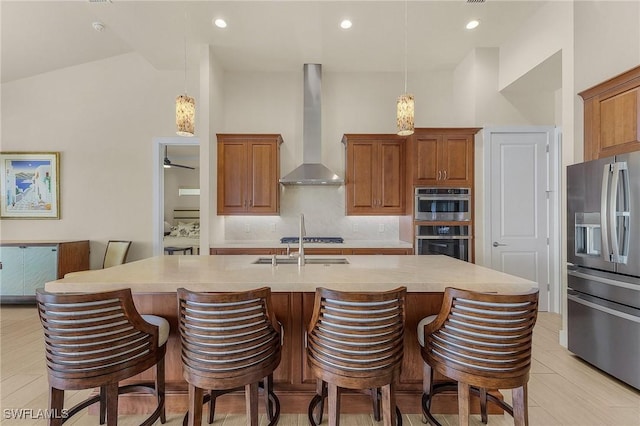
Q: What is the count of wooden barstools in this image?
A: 4